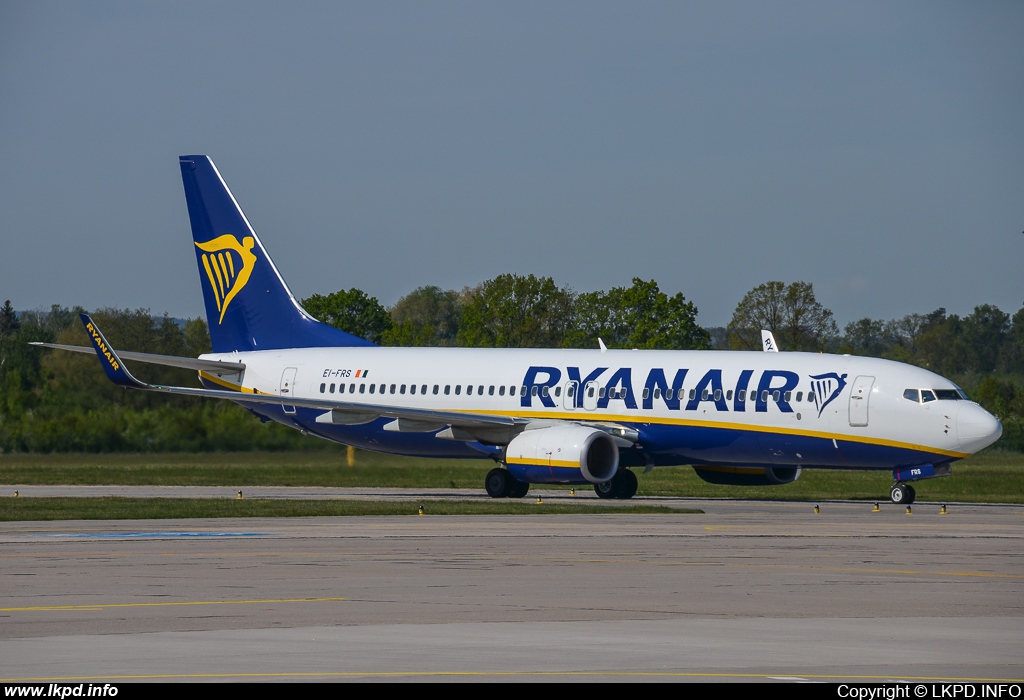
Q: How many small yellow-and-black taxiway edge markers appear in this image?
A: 9